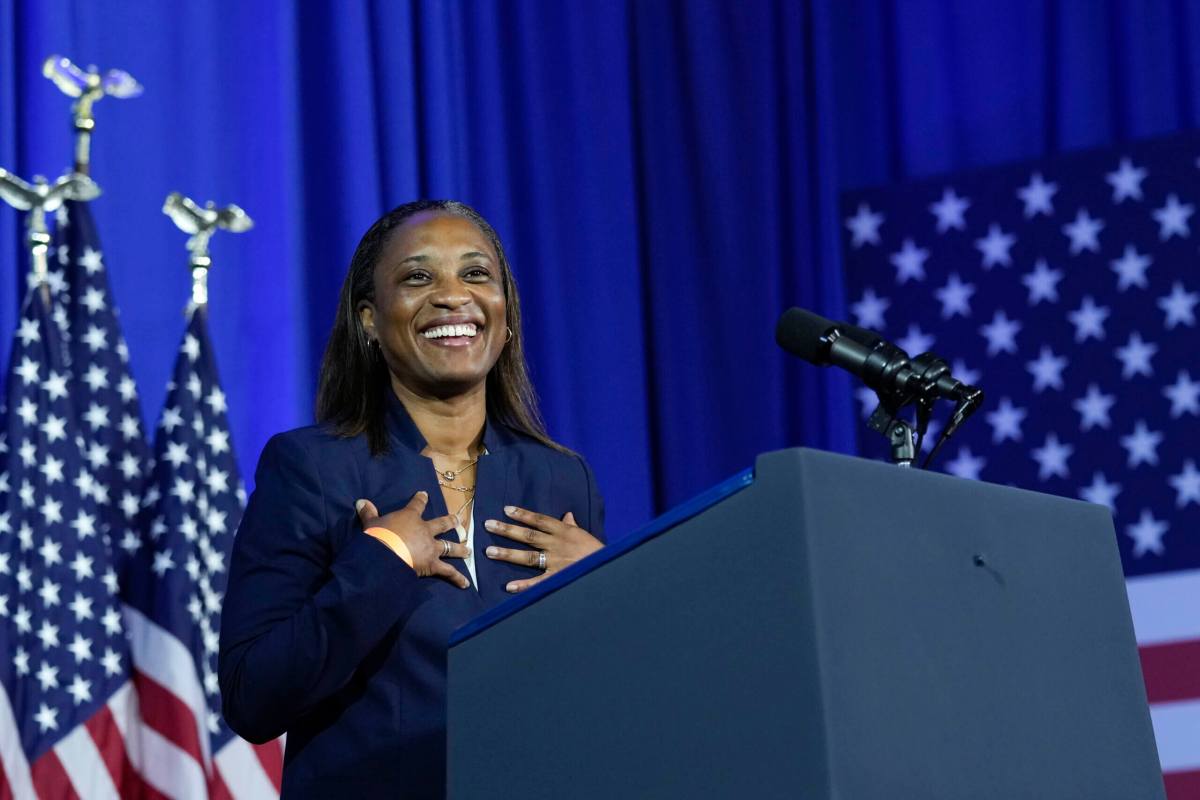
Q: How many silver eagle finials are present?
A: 3